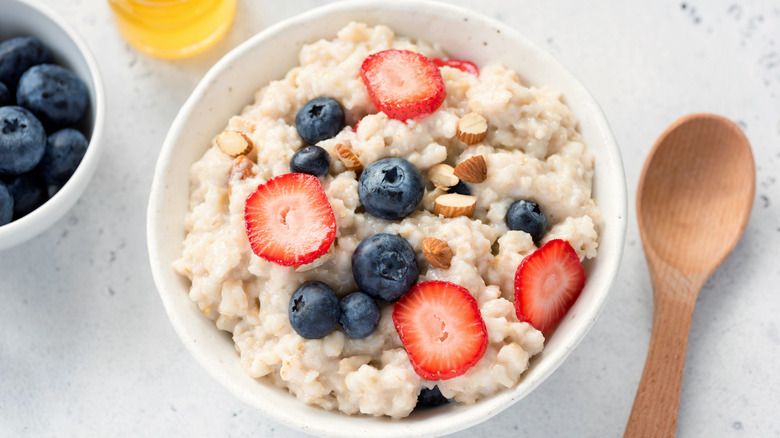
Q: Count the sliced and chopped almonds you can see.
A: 8